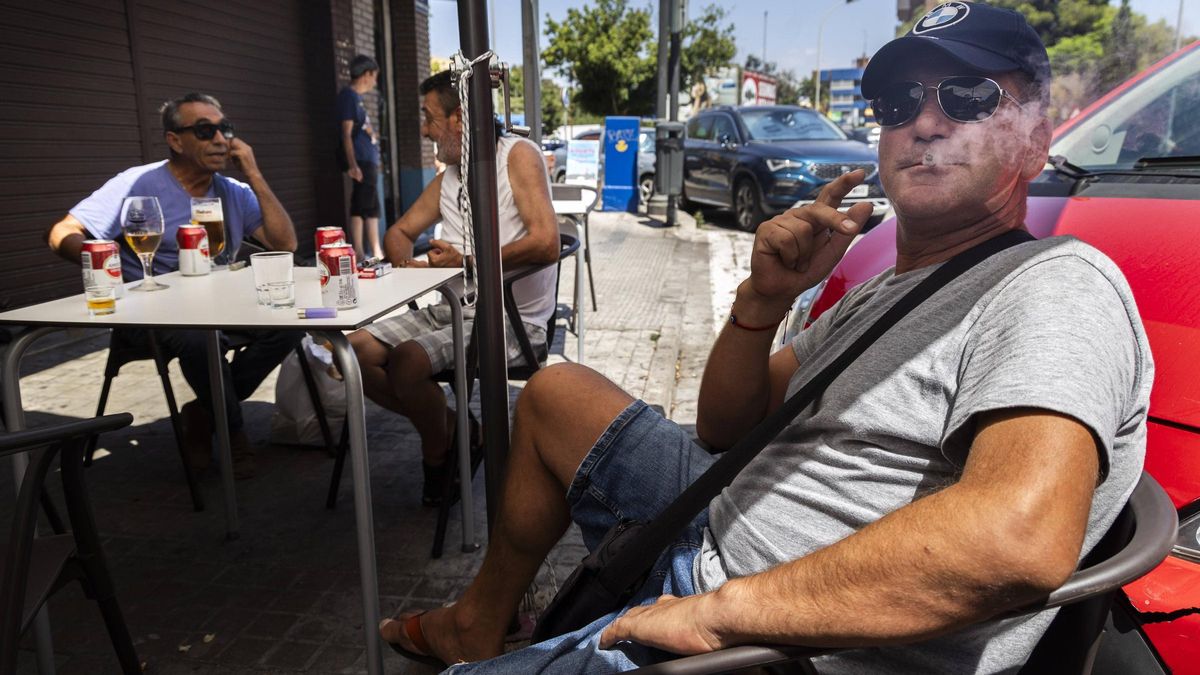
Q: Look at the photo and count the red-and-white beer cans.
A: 4